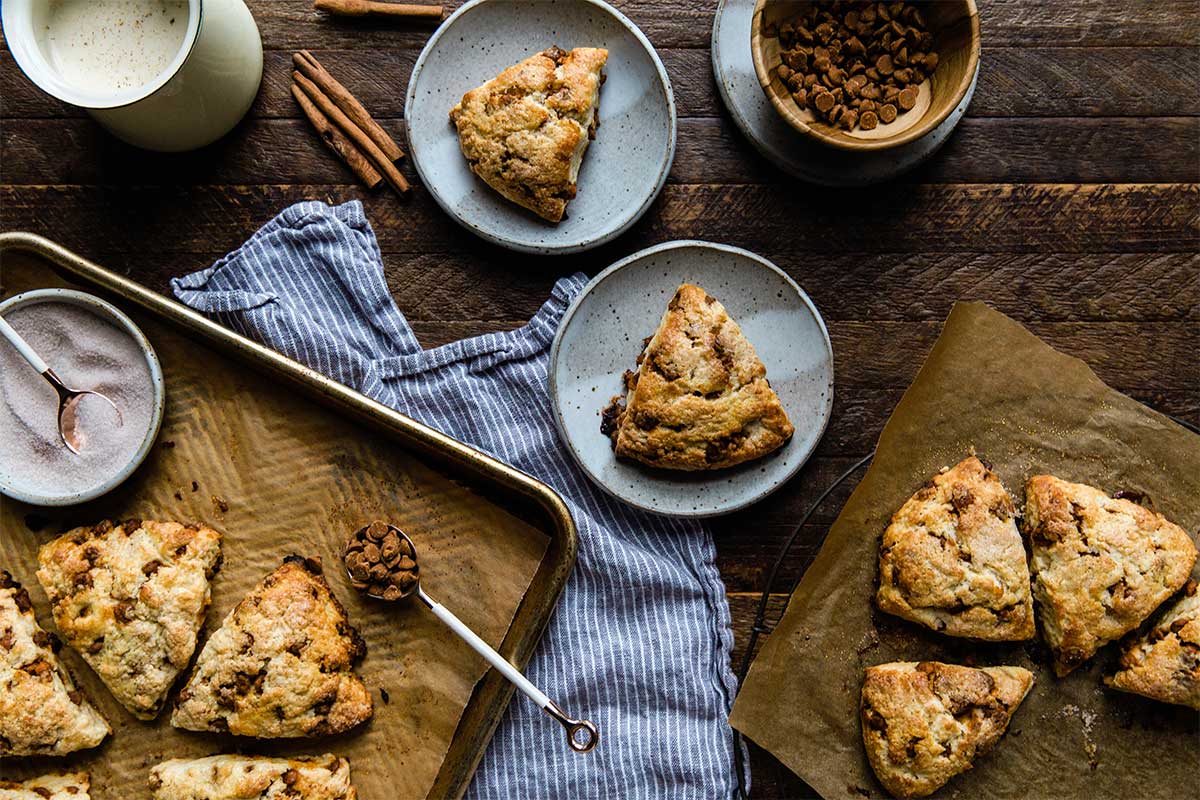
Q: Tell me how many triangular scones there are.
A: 11